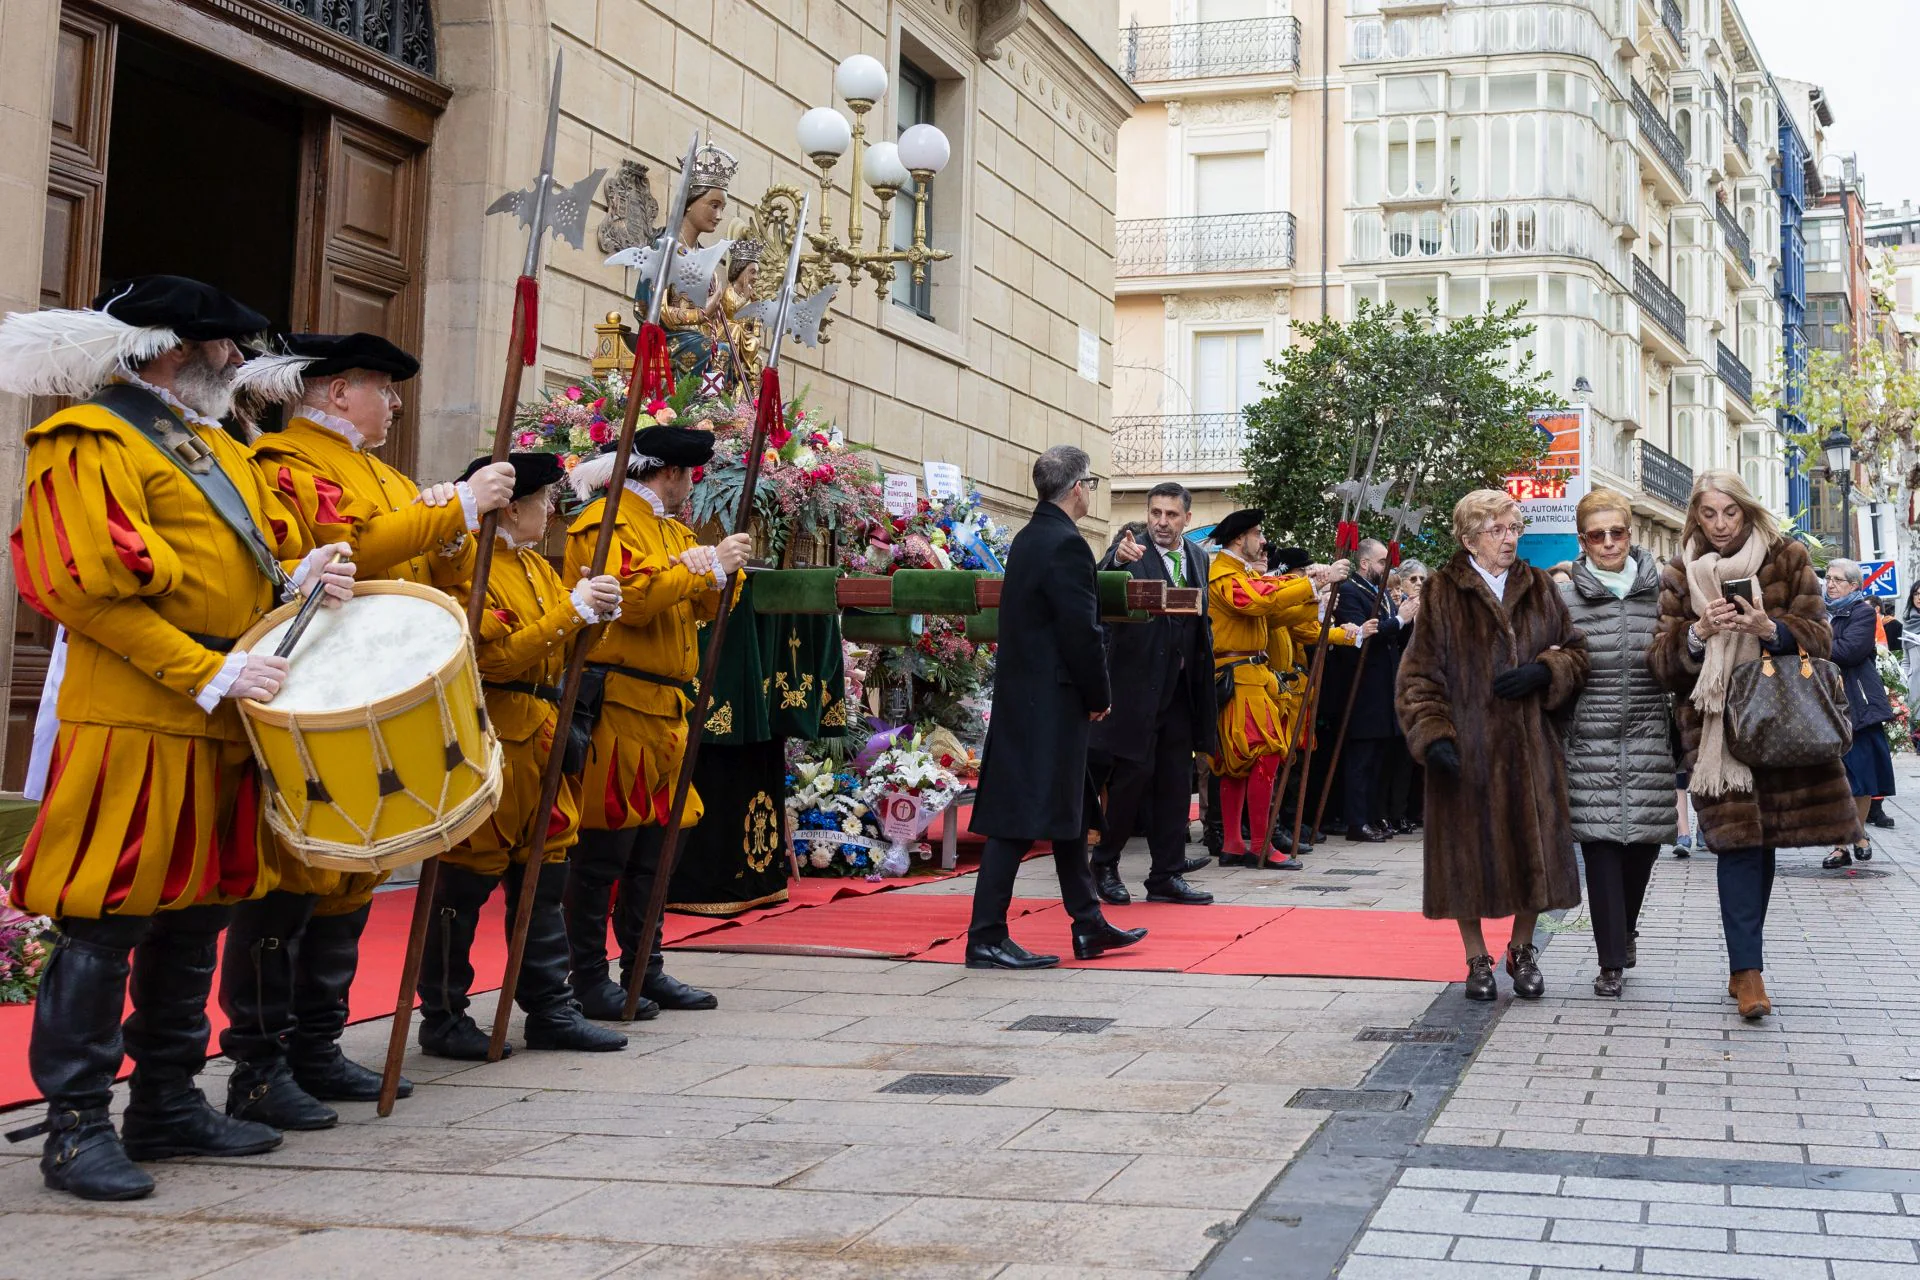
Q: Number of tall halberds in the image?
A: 6